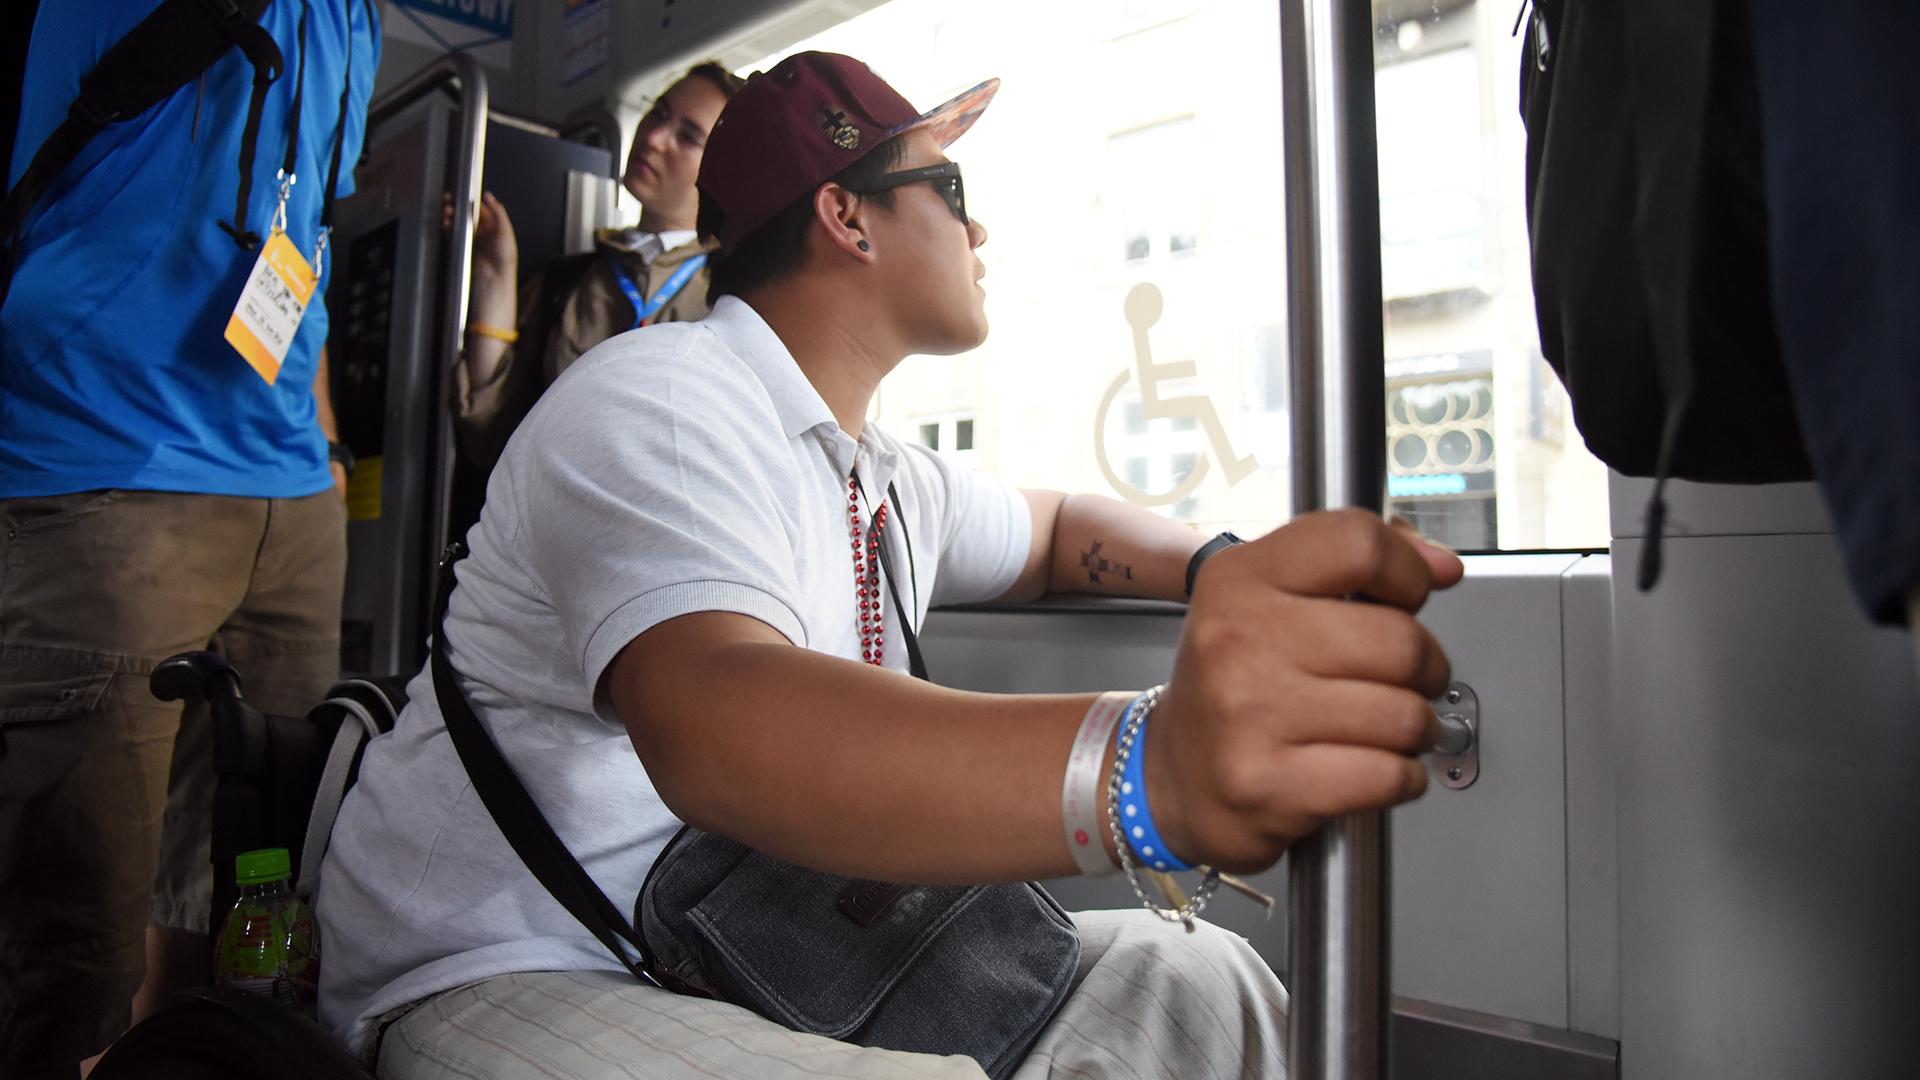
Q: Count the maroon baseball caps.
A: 1